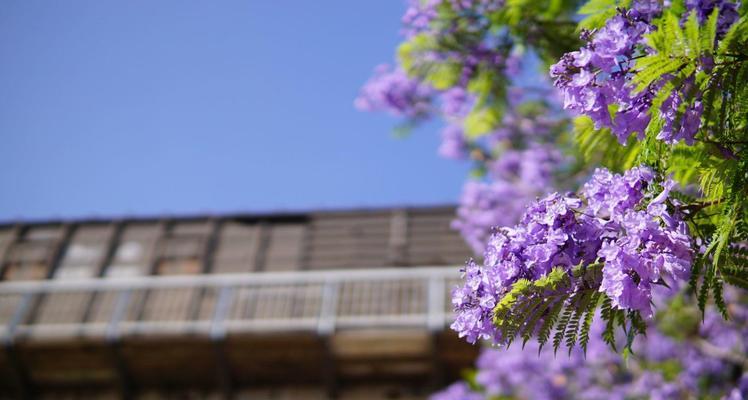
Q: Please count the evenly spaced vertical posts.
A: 5